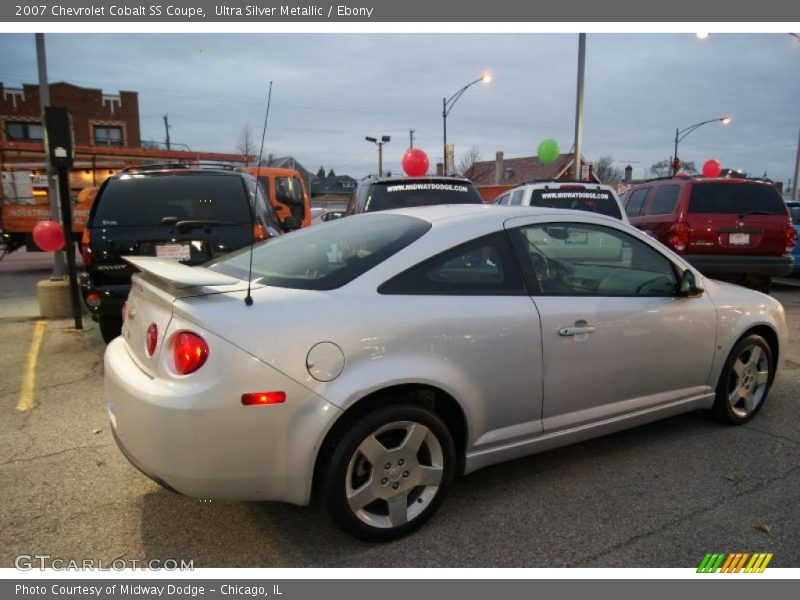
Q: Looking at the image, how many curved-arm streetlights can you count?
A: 2